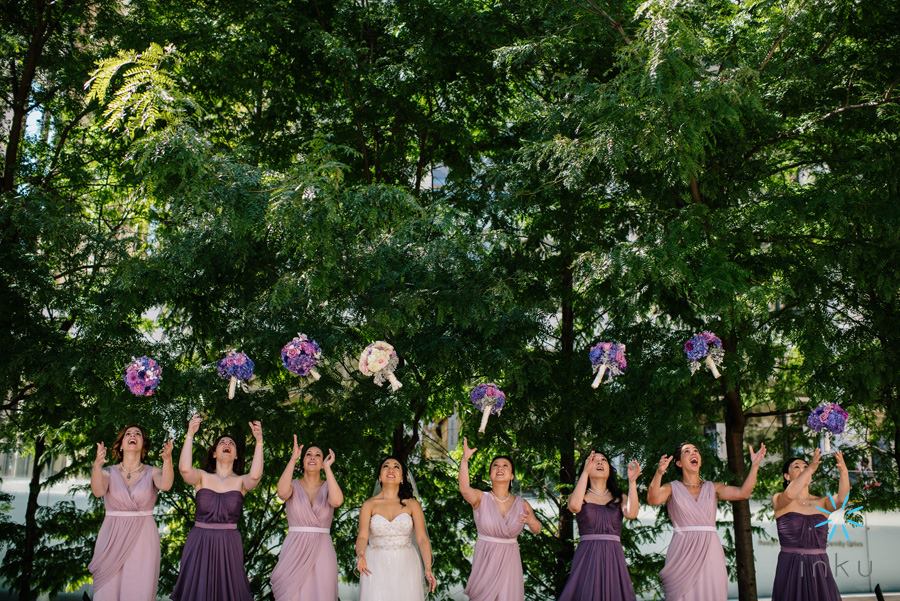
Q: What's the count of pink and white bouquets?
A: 1